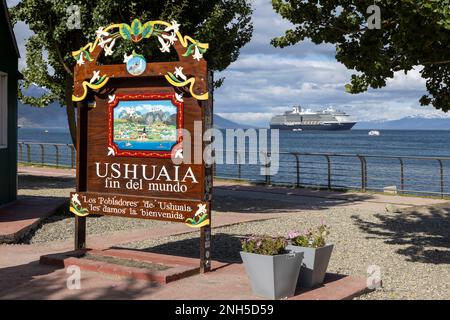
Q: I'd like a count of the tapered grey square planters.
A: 2